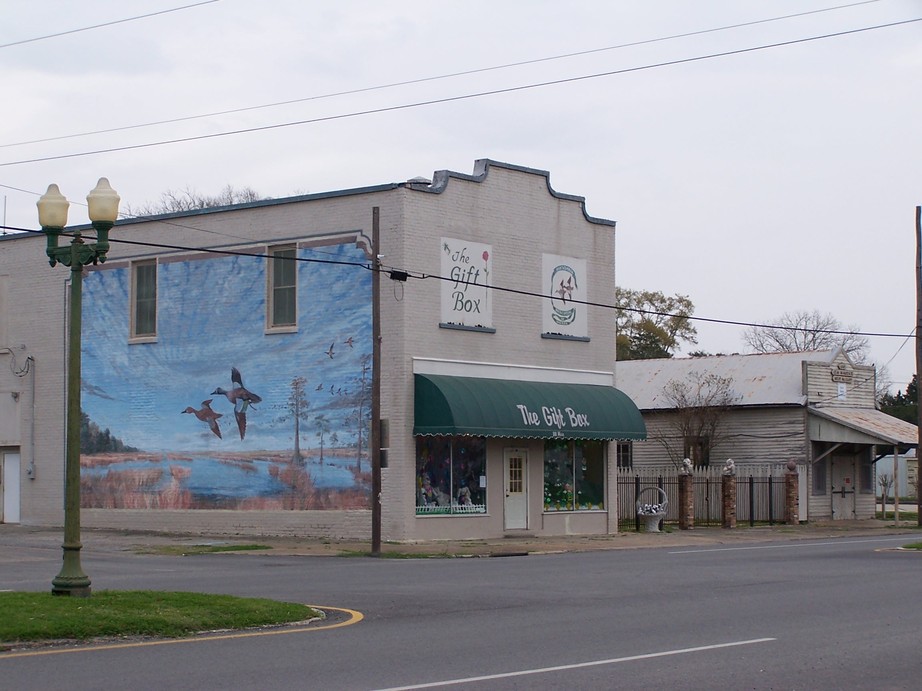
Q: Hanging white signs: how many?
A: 2